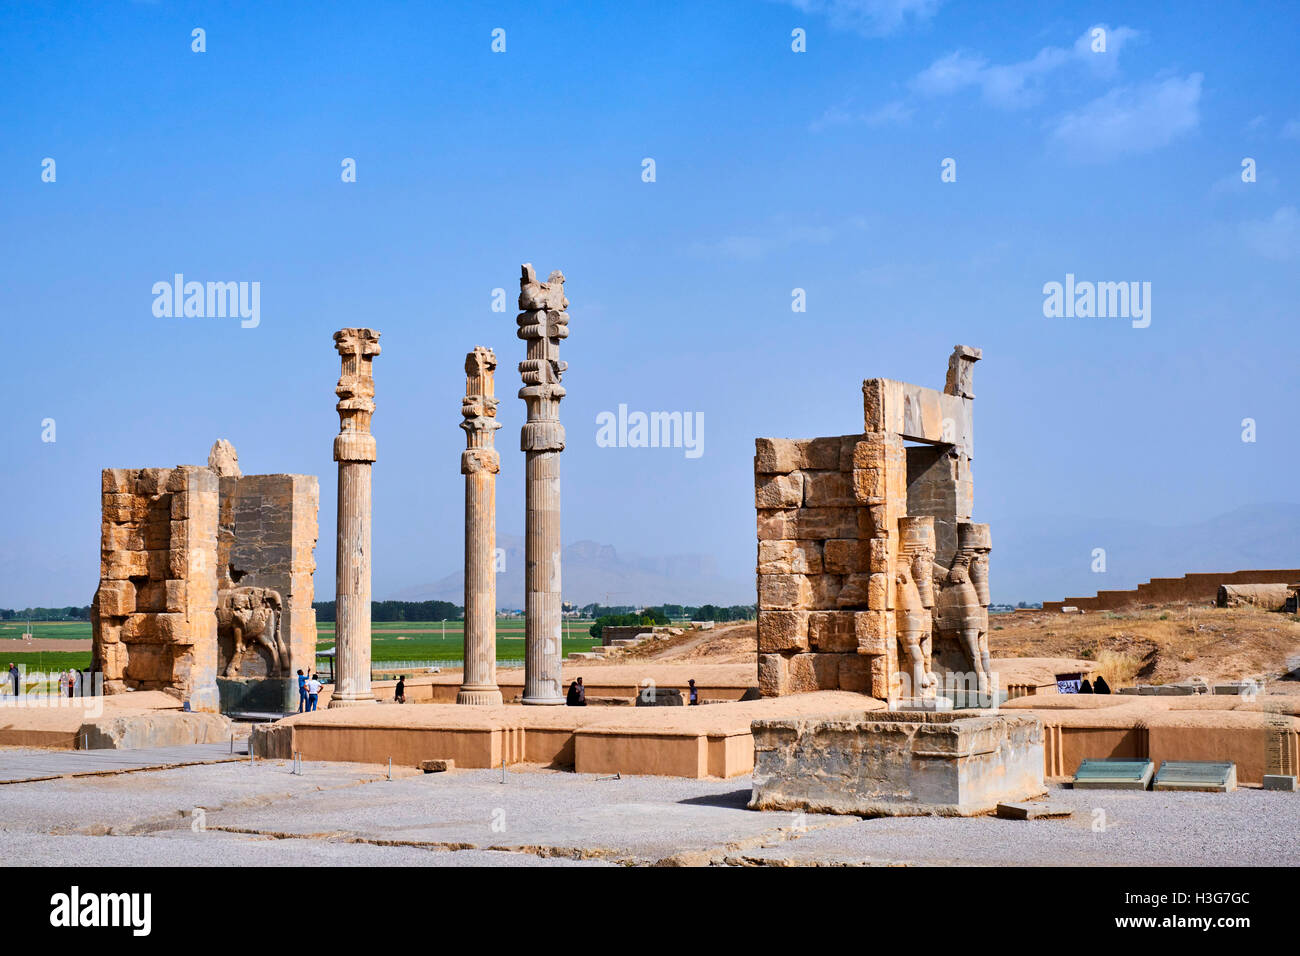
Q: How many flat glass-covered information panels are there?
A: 2